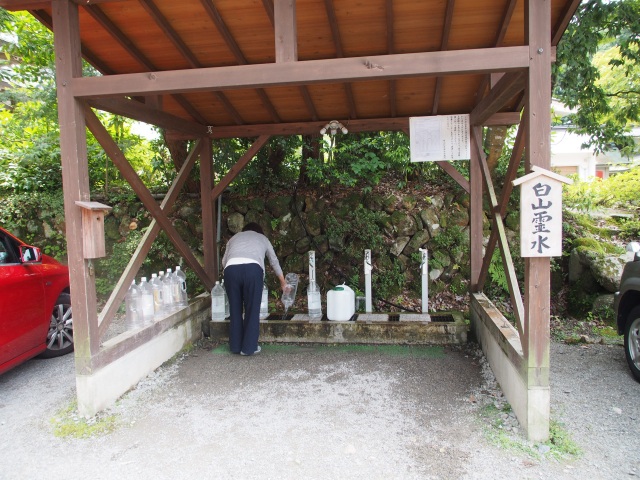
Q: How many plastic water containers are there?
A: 12